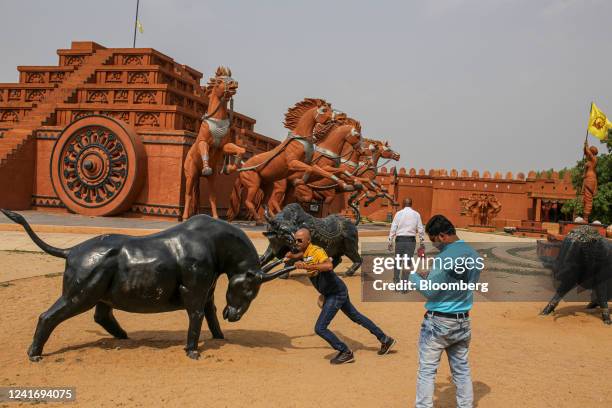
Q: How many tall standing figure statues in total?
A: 1